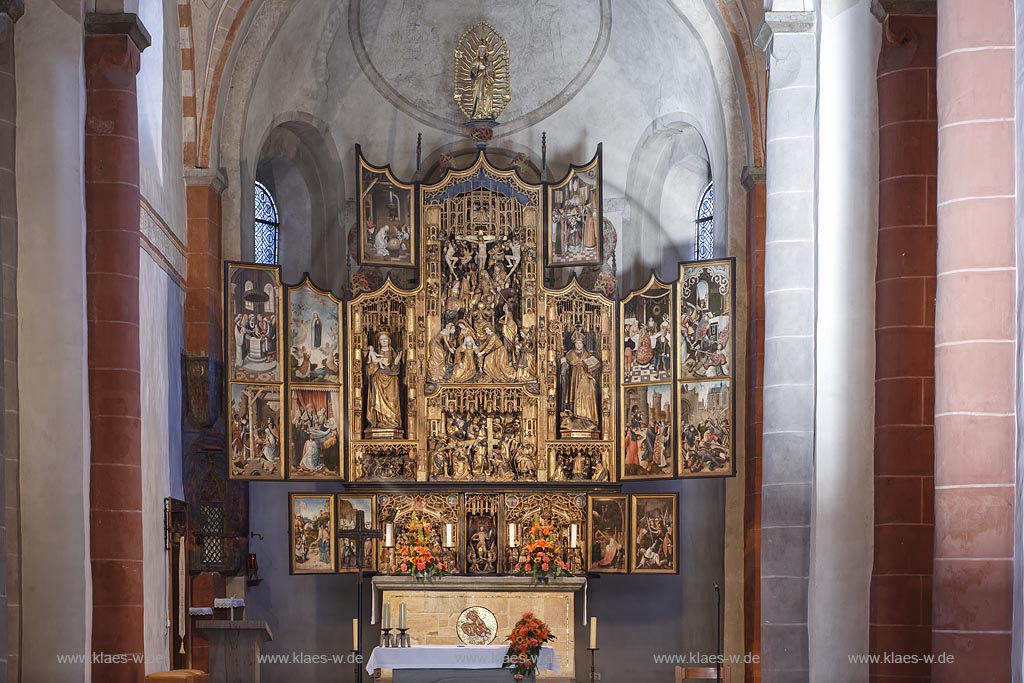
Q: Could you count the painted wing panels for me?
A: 14